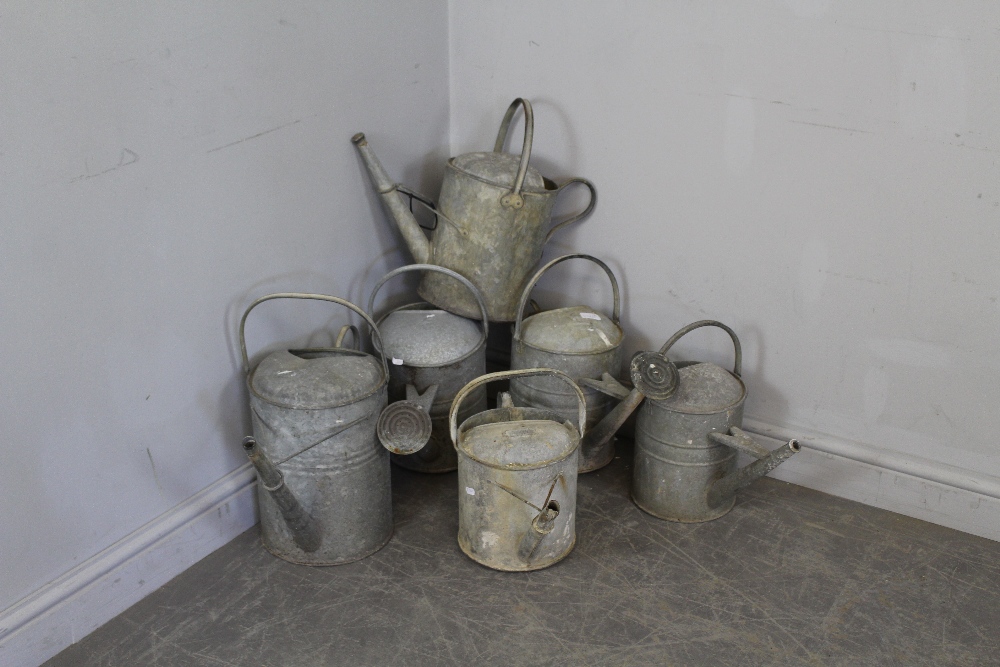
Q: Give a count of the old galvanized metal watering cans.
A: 6